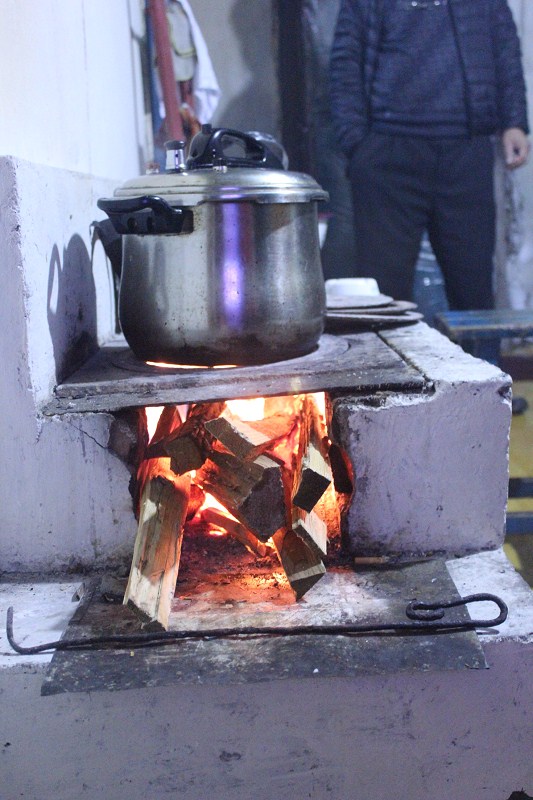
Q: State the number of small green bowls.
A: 0